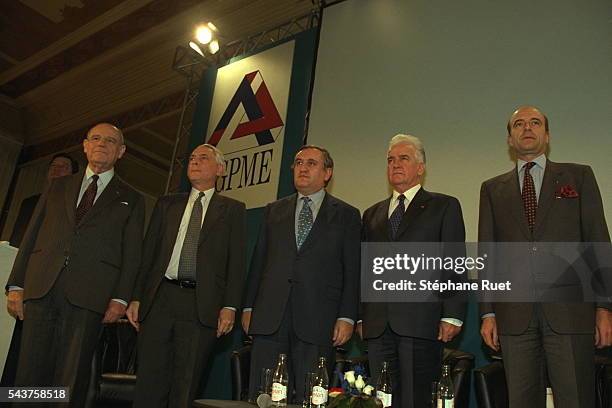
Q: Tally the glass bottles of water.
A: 4